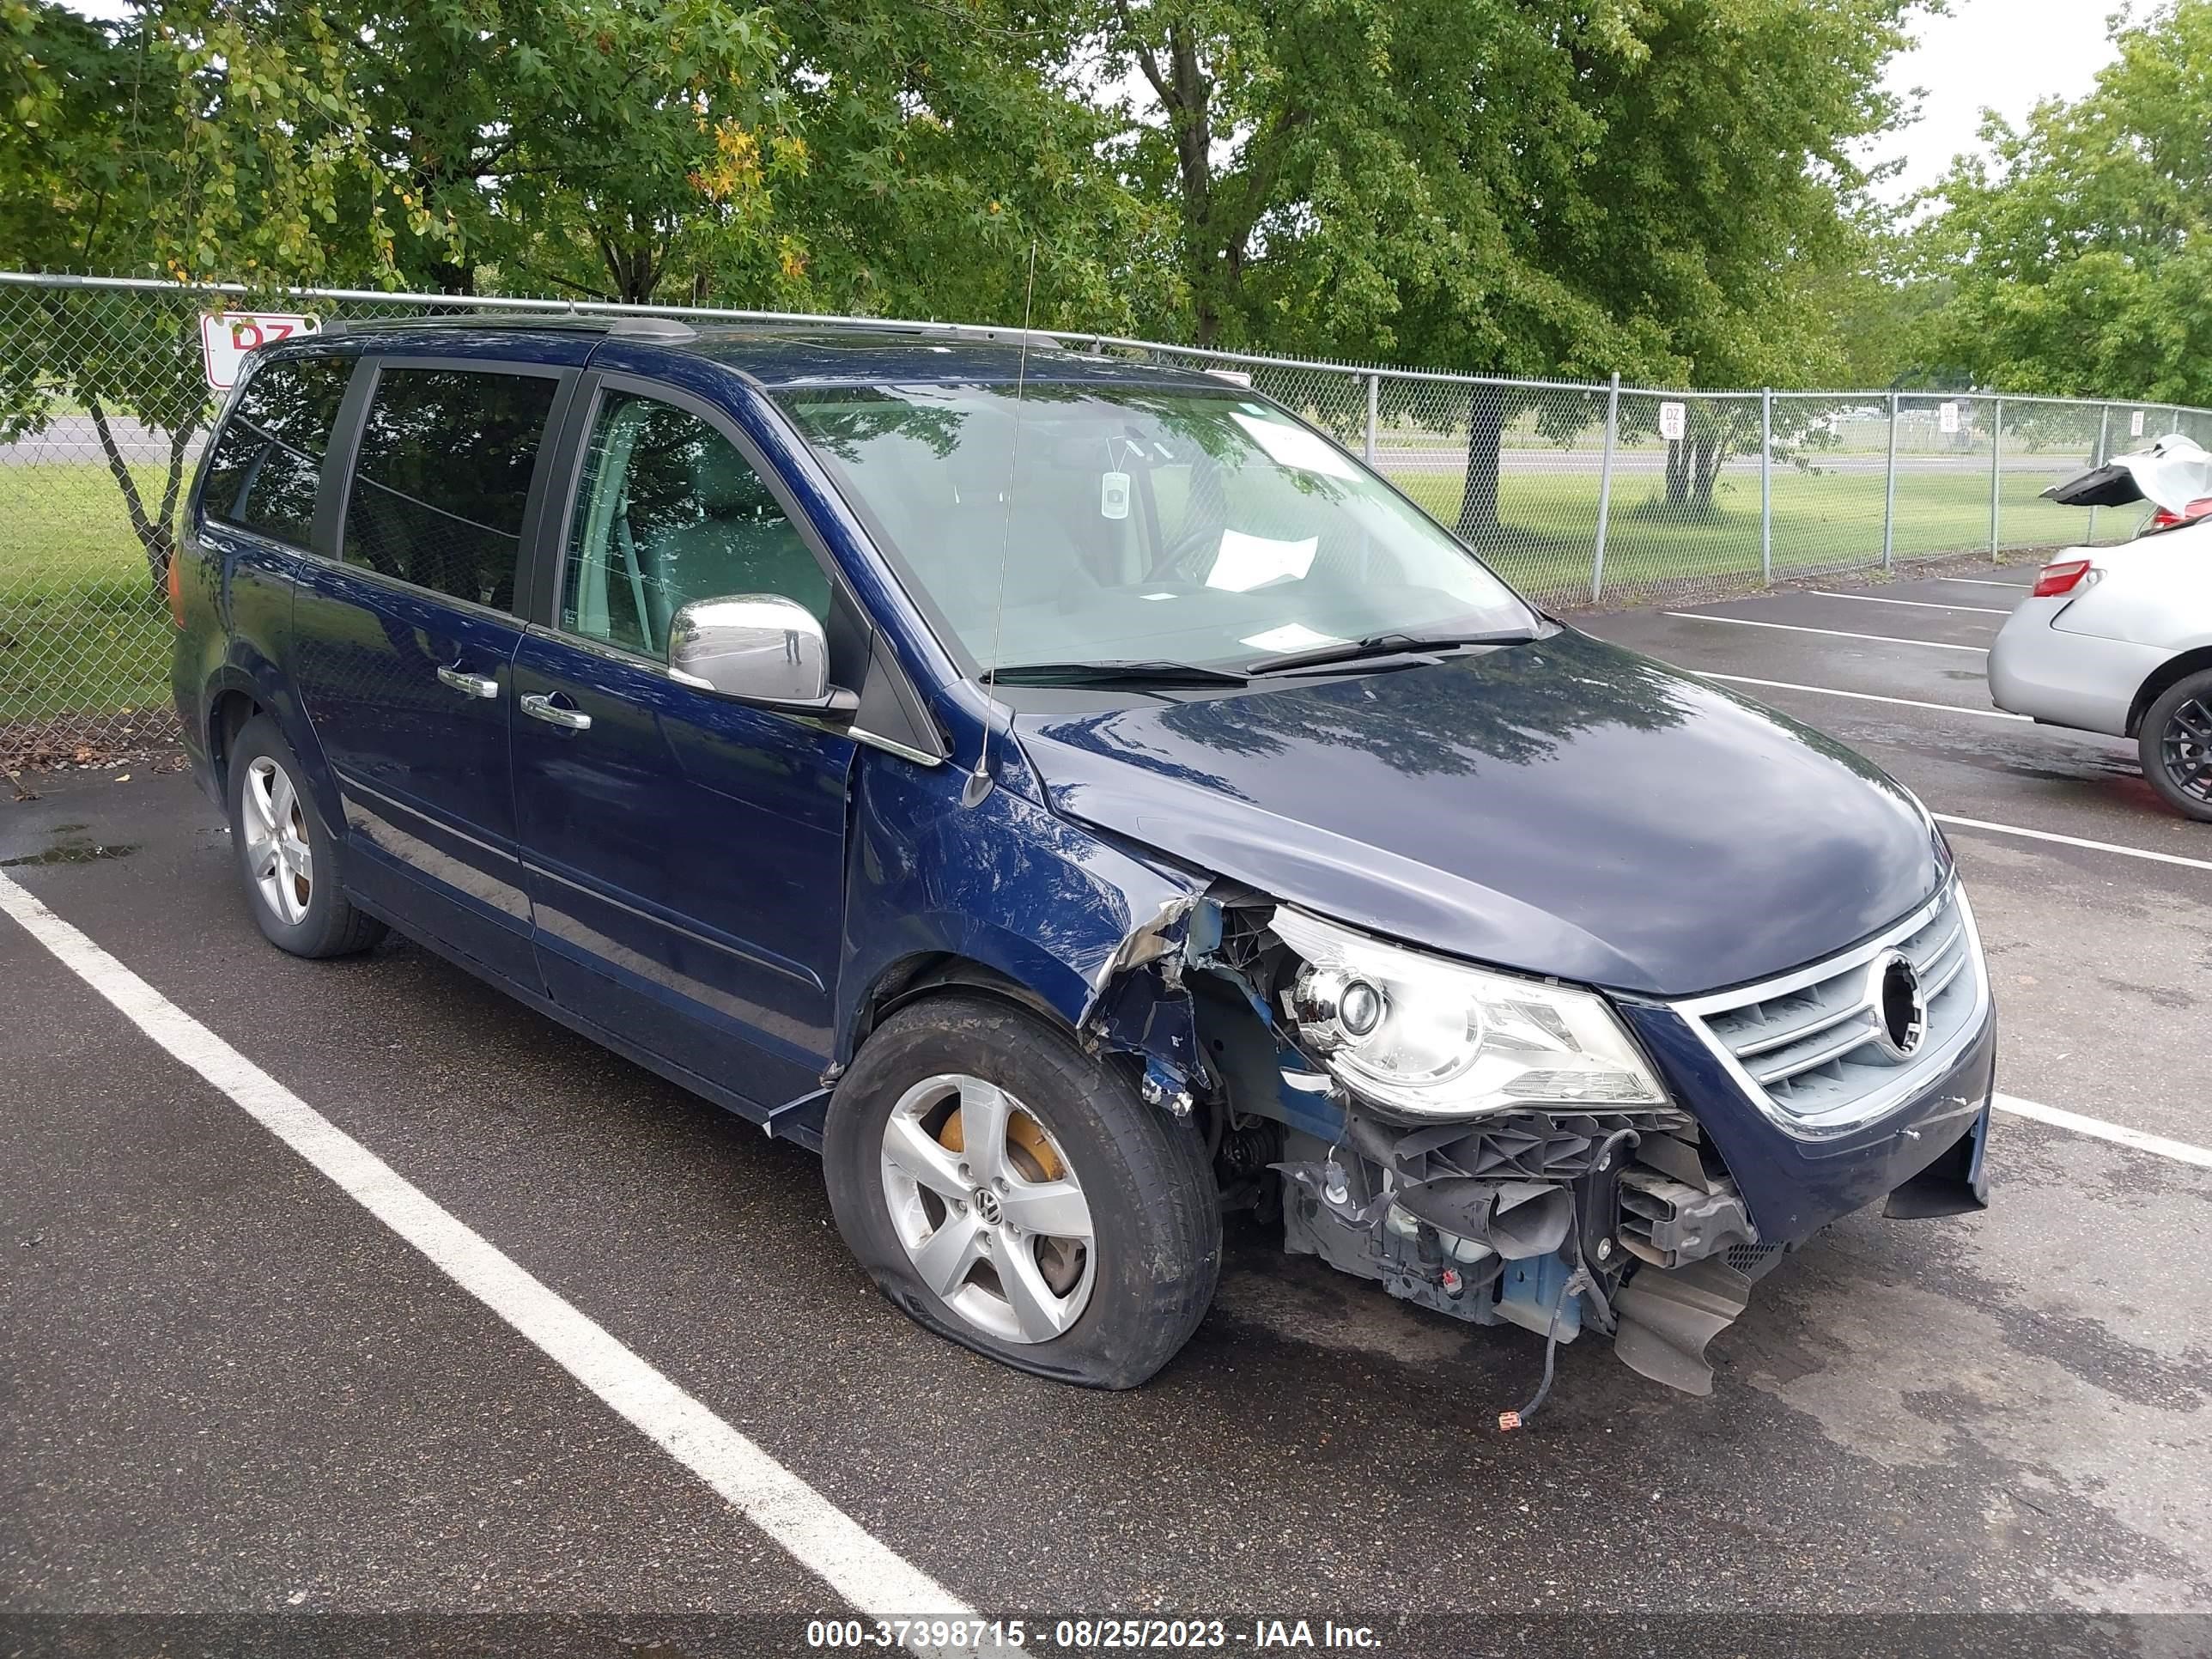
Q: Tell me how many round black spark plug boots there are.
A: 0